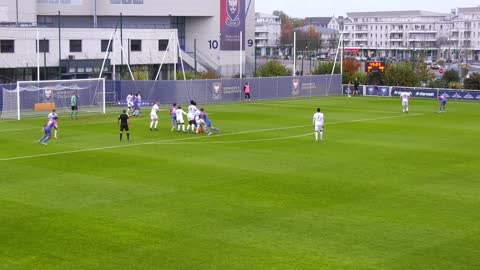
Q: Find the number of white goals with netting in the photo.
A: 1